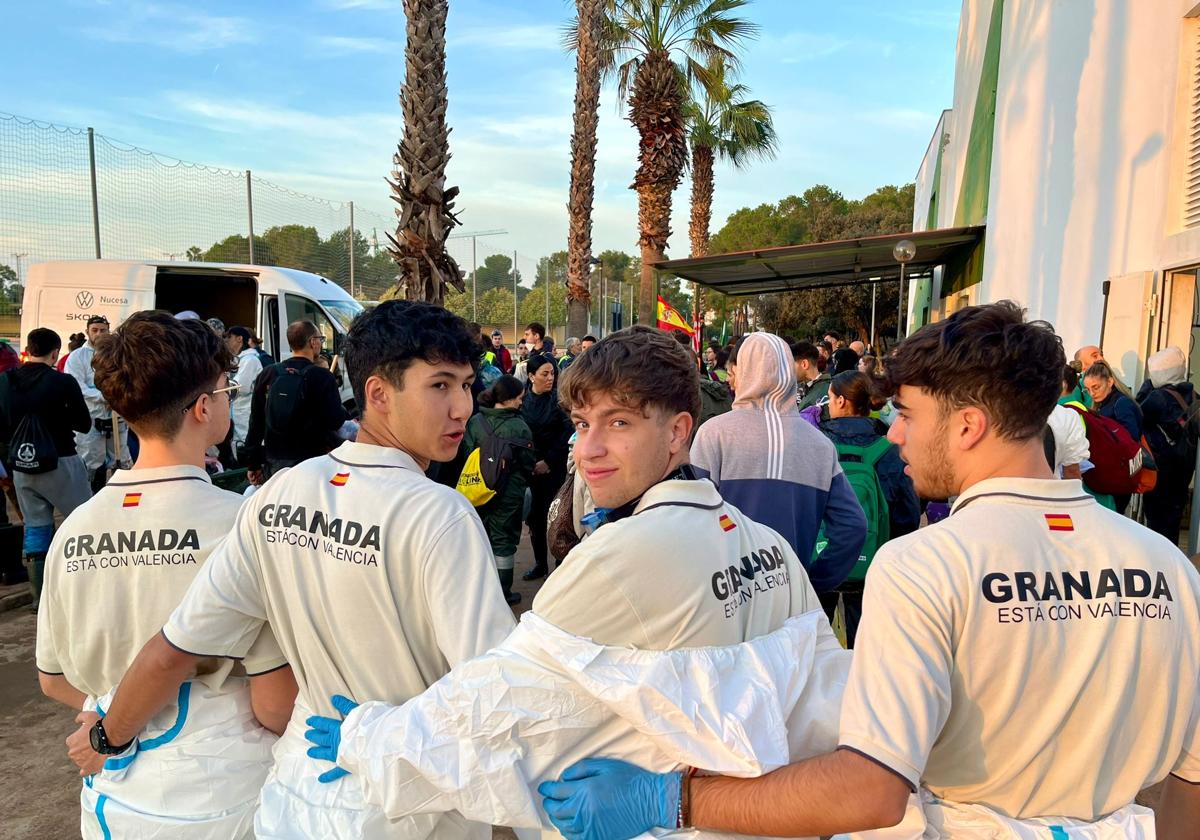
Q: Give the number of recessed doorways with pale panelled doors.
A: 1